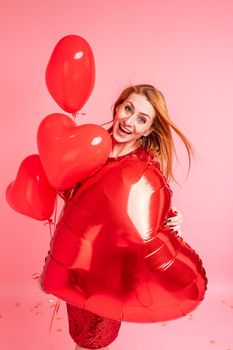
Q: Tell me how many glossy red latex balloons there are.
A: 3